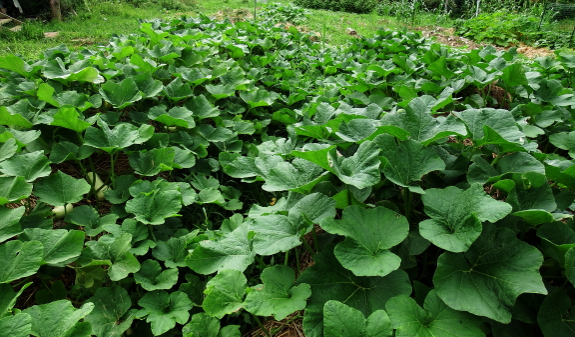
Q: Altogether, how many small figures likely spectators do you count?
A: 0